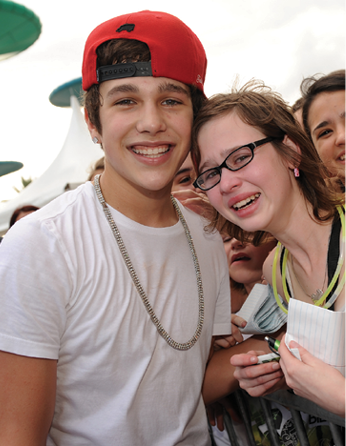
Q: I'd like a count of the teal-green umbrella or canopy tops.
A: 3